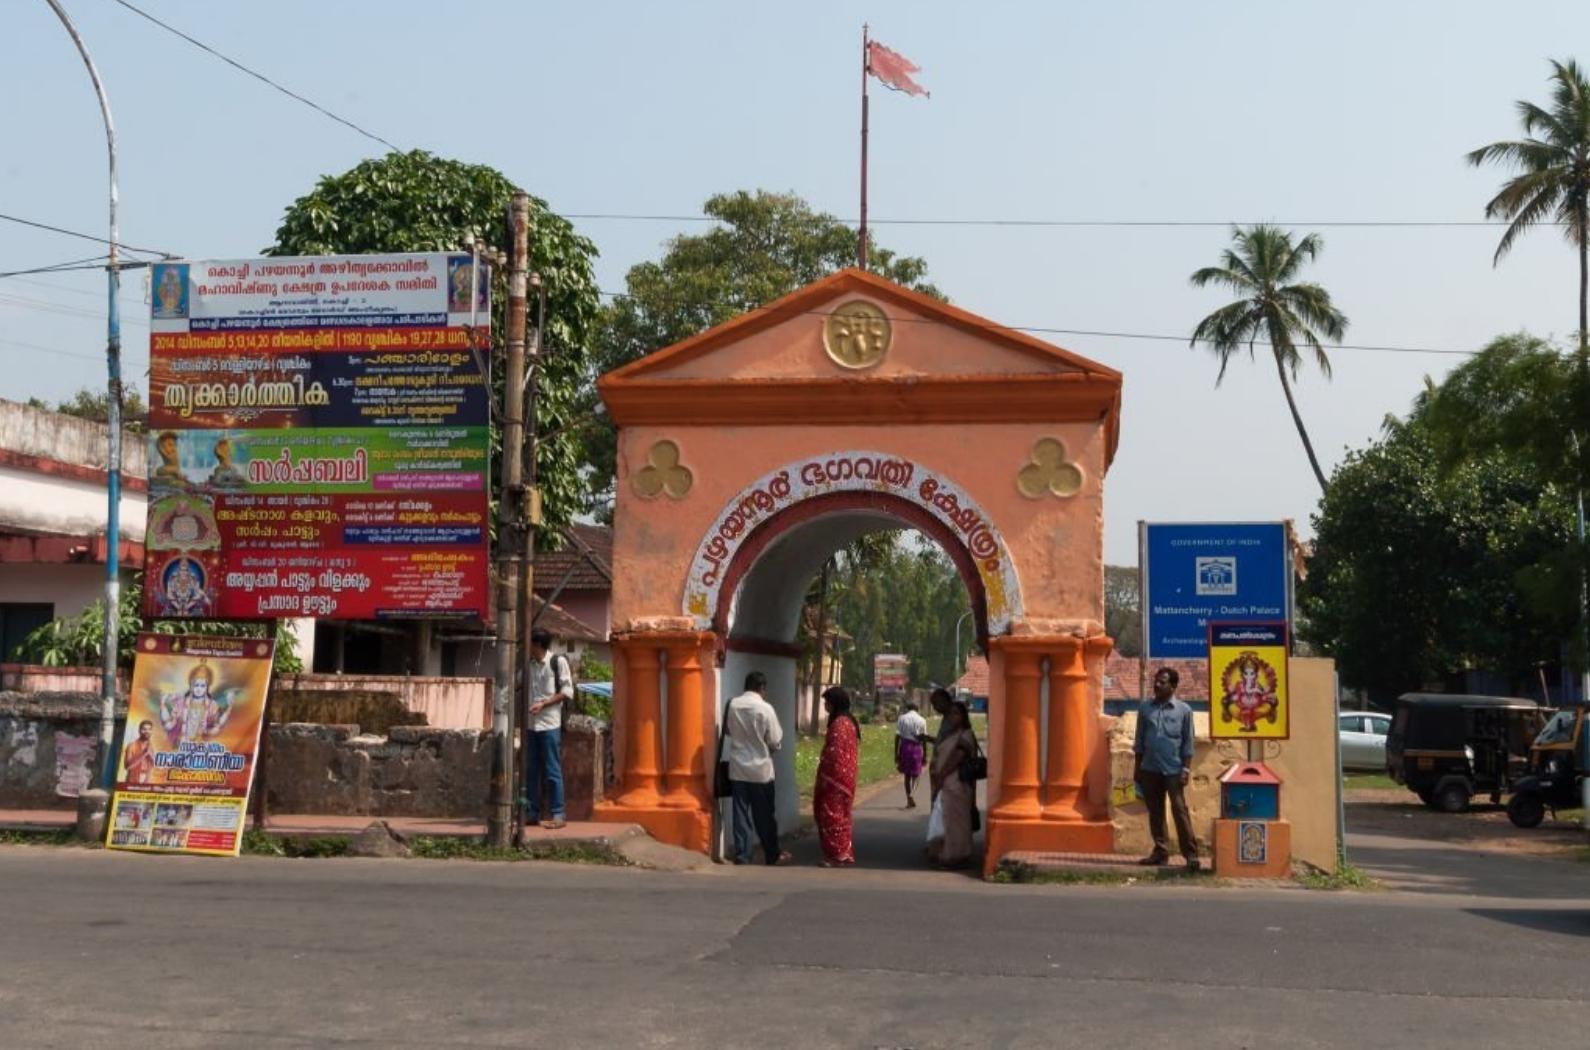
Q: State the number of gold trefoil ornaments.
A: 2